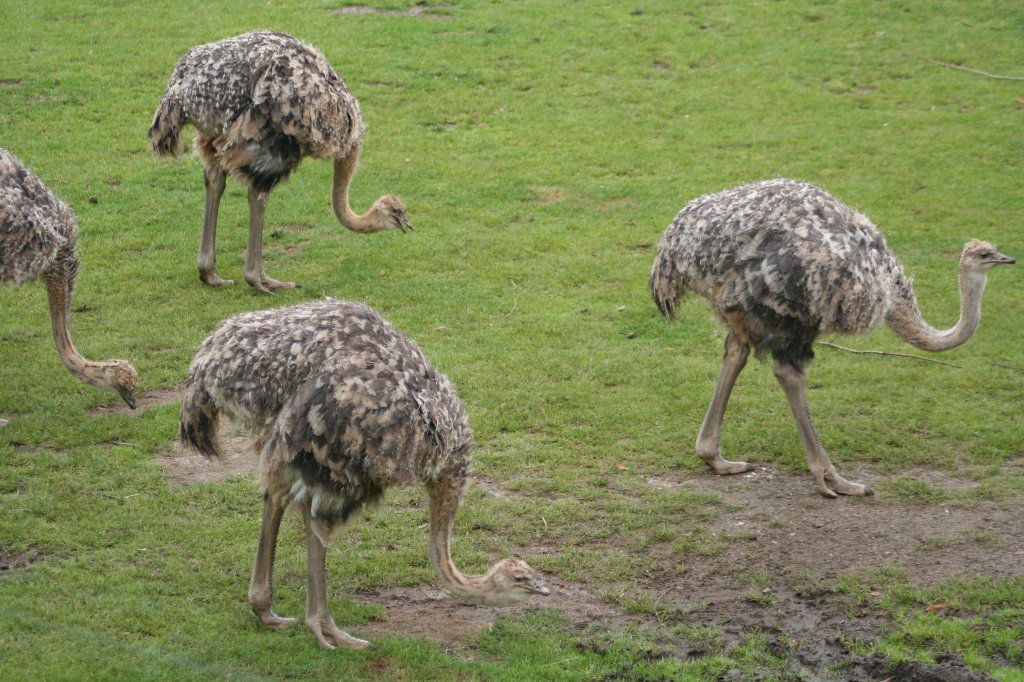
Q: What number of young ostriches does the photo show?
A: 4